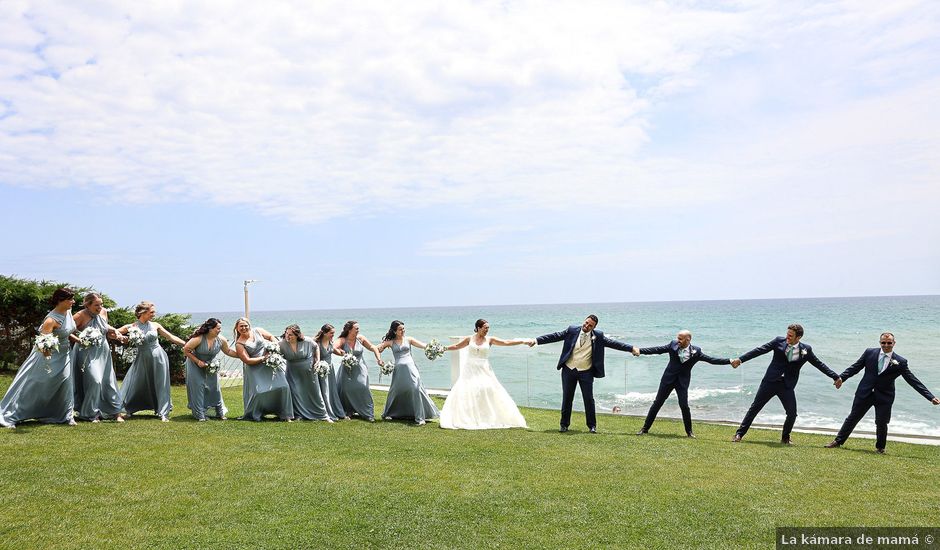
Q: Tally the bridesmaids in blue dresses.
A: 9